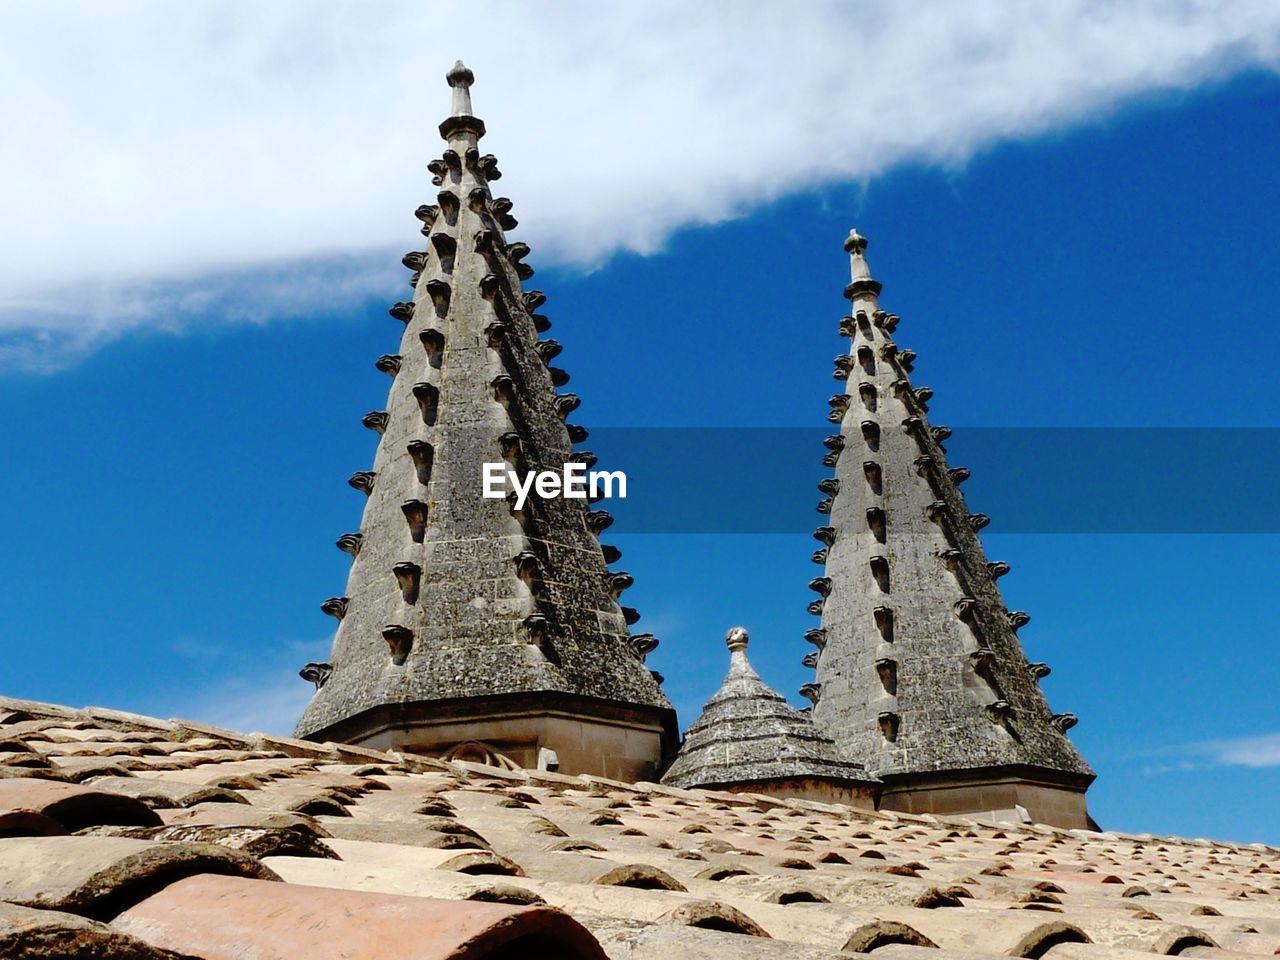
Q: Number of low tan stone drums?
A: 3